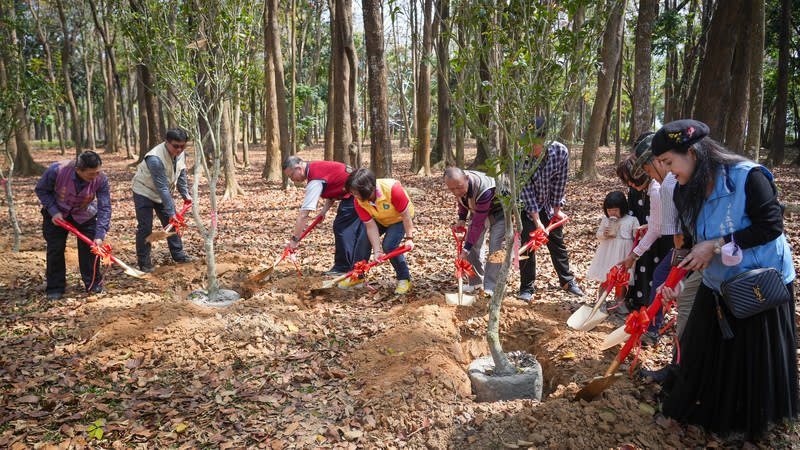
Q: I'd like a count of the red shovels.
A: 9